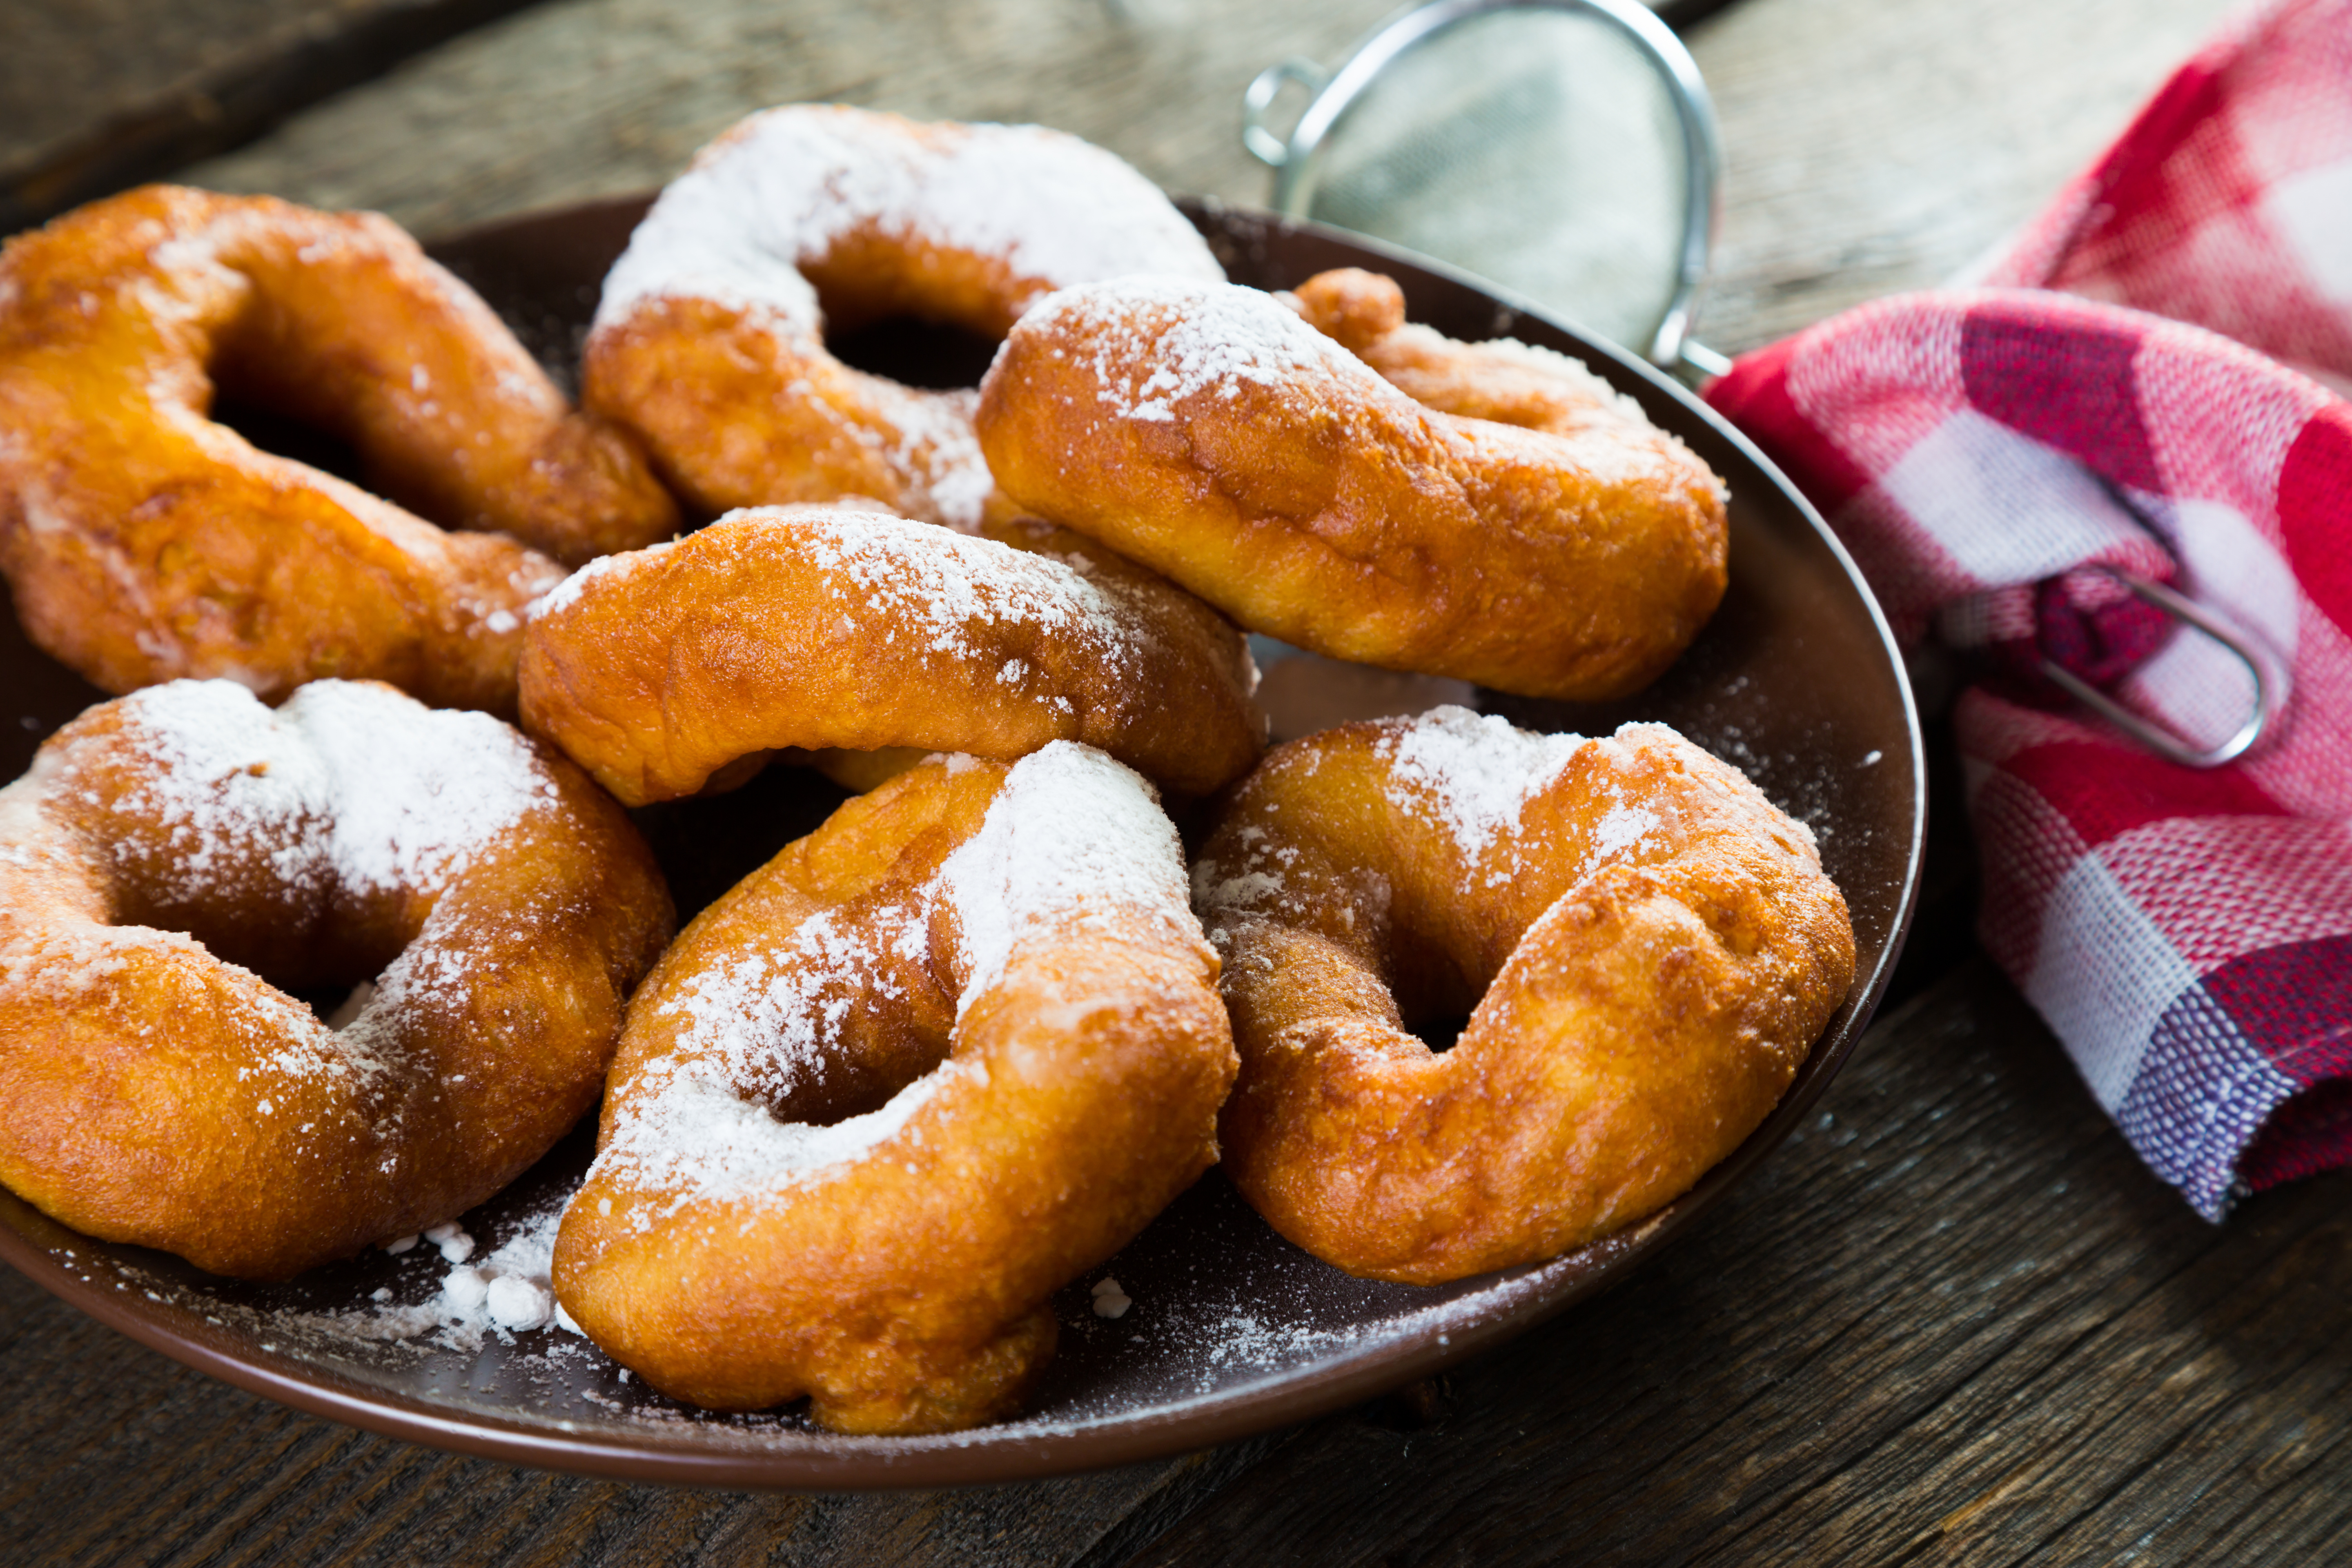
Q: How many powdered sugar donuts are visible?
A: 7